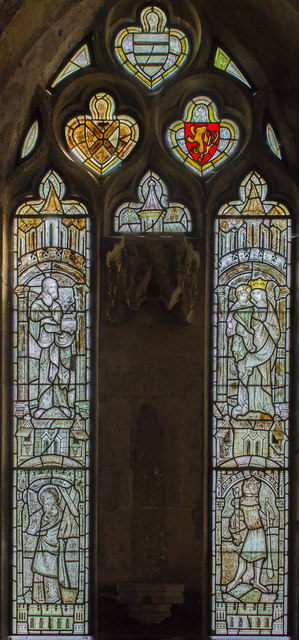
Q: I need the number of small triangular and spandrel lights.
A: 4